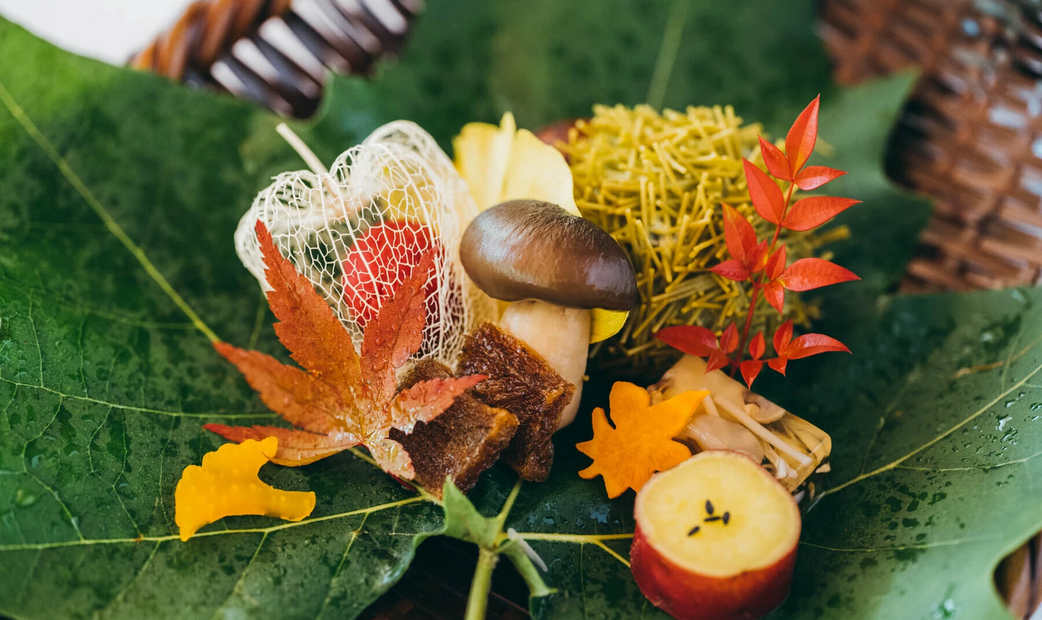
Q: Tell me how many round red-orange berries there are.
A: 1